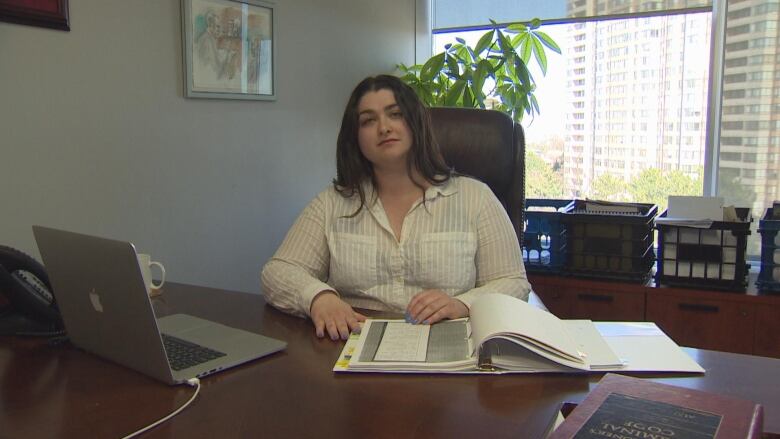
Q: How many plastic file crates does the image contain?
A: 4